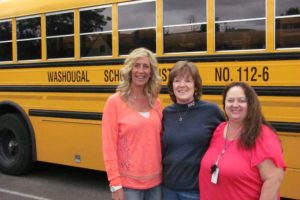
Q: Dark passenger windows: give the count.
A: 8